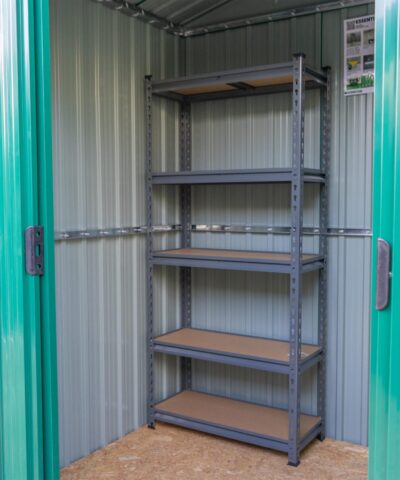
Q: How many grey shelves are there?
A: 5